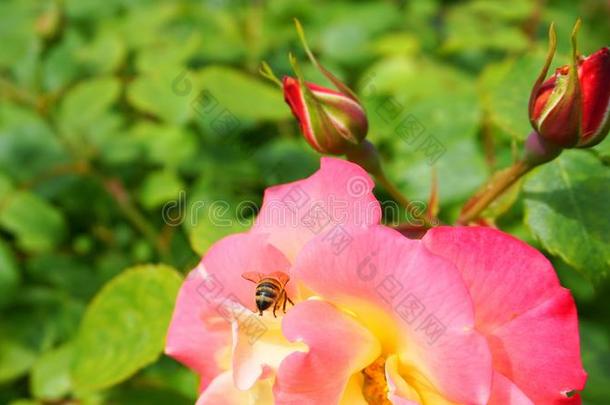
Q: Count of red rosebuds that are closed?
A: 2